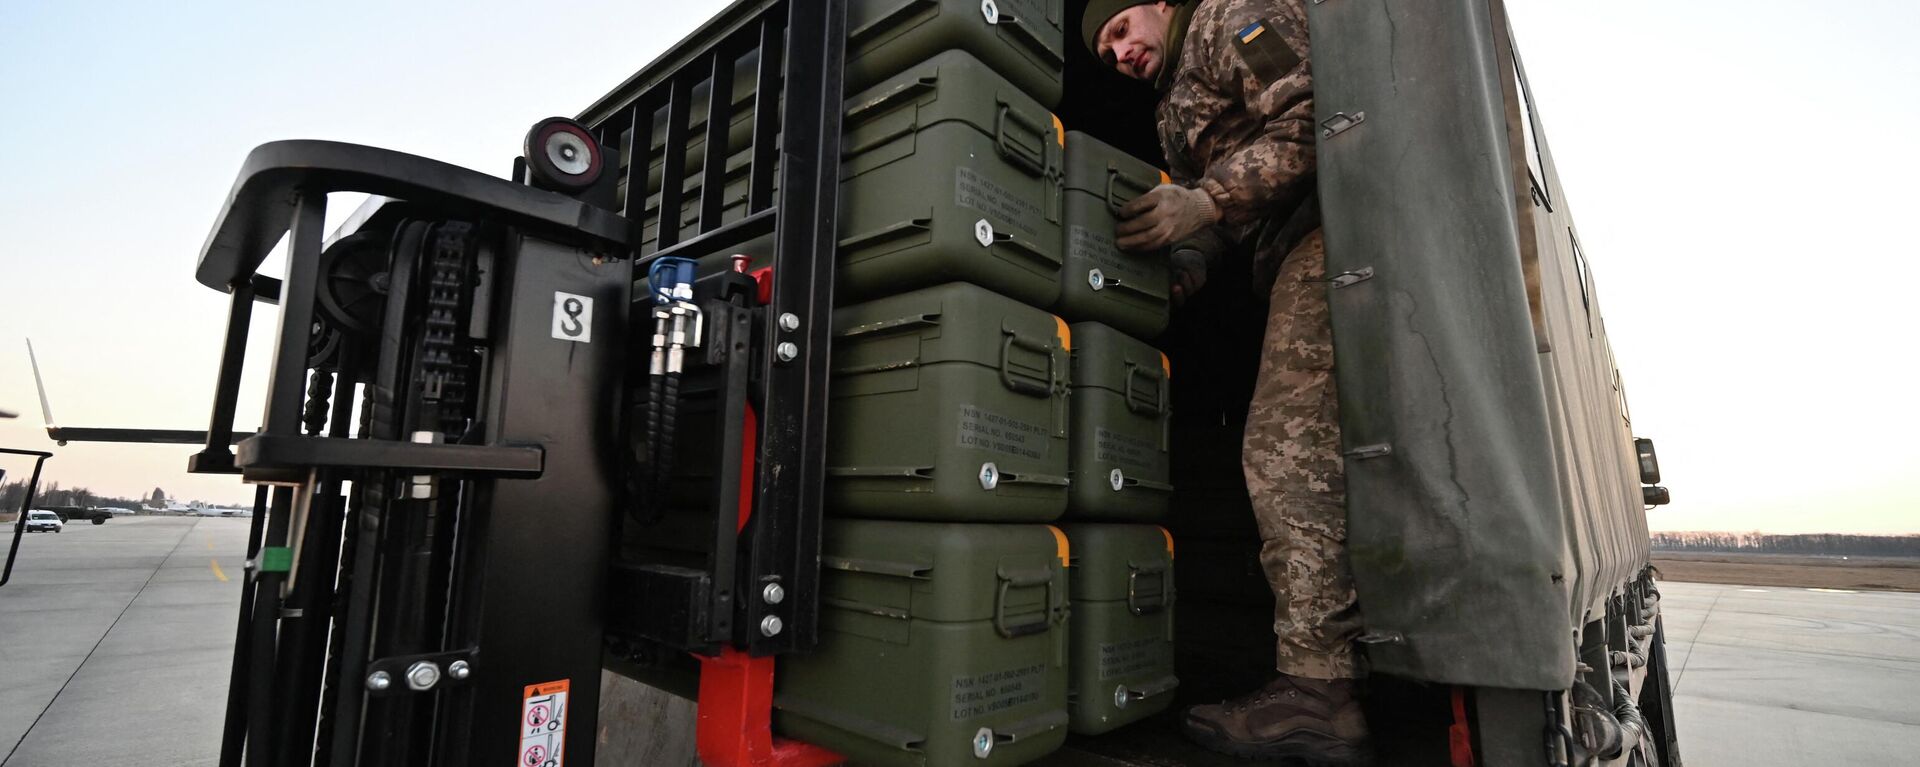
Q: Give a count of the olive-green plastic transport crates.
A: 7